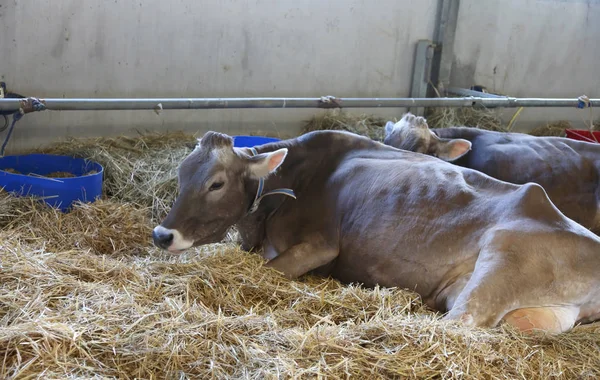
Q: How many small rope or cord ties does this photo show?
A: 3